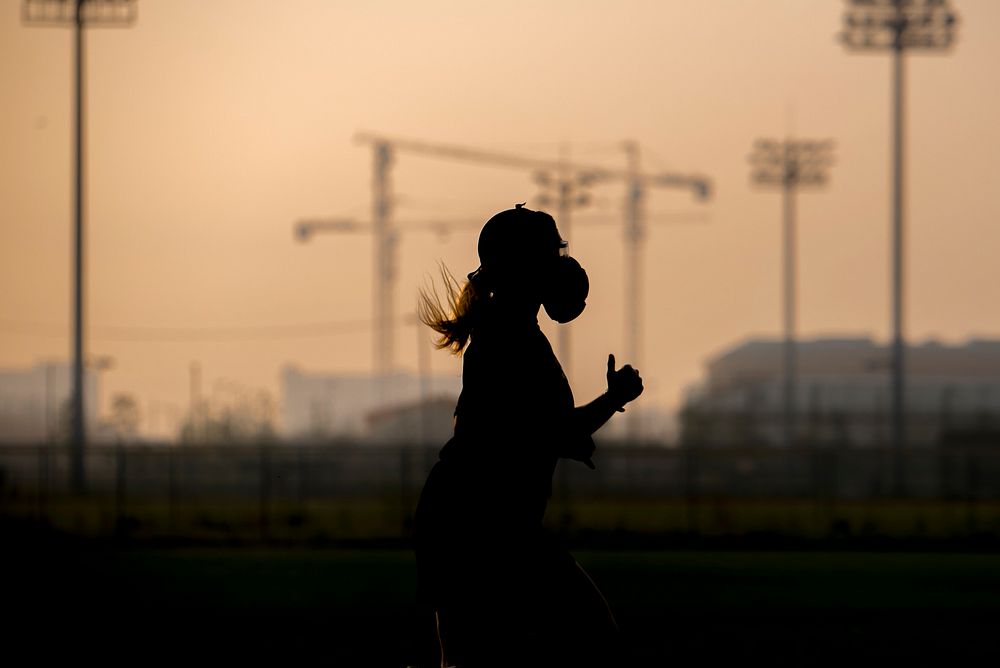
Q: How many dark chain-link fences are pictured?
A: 1